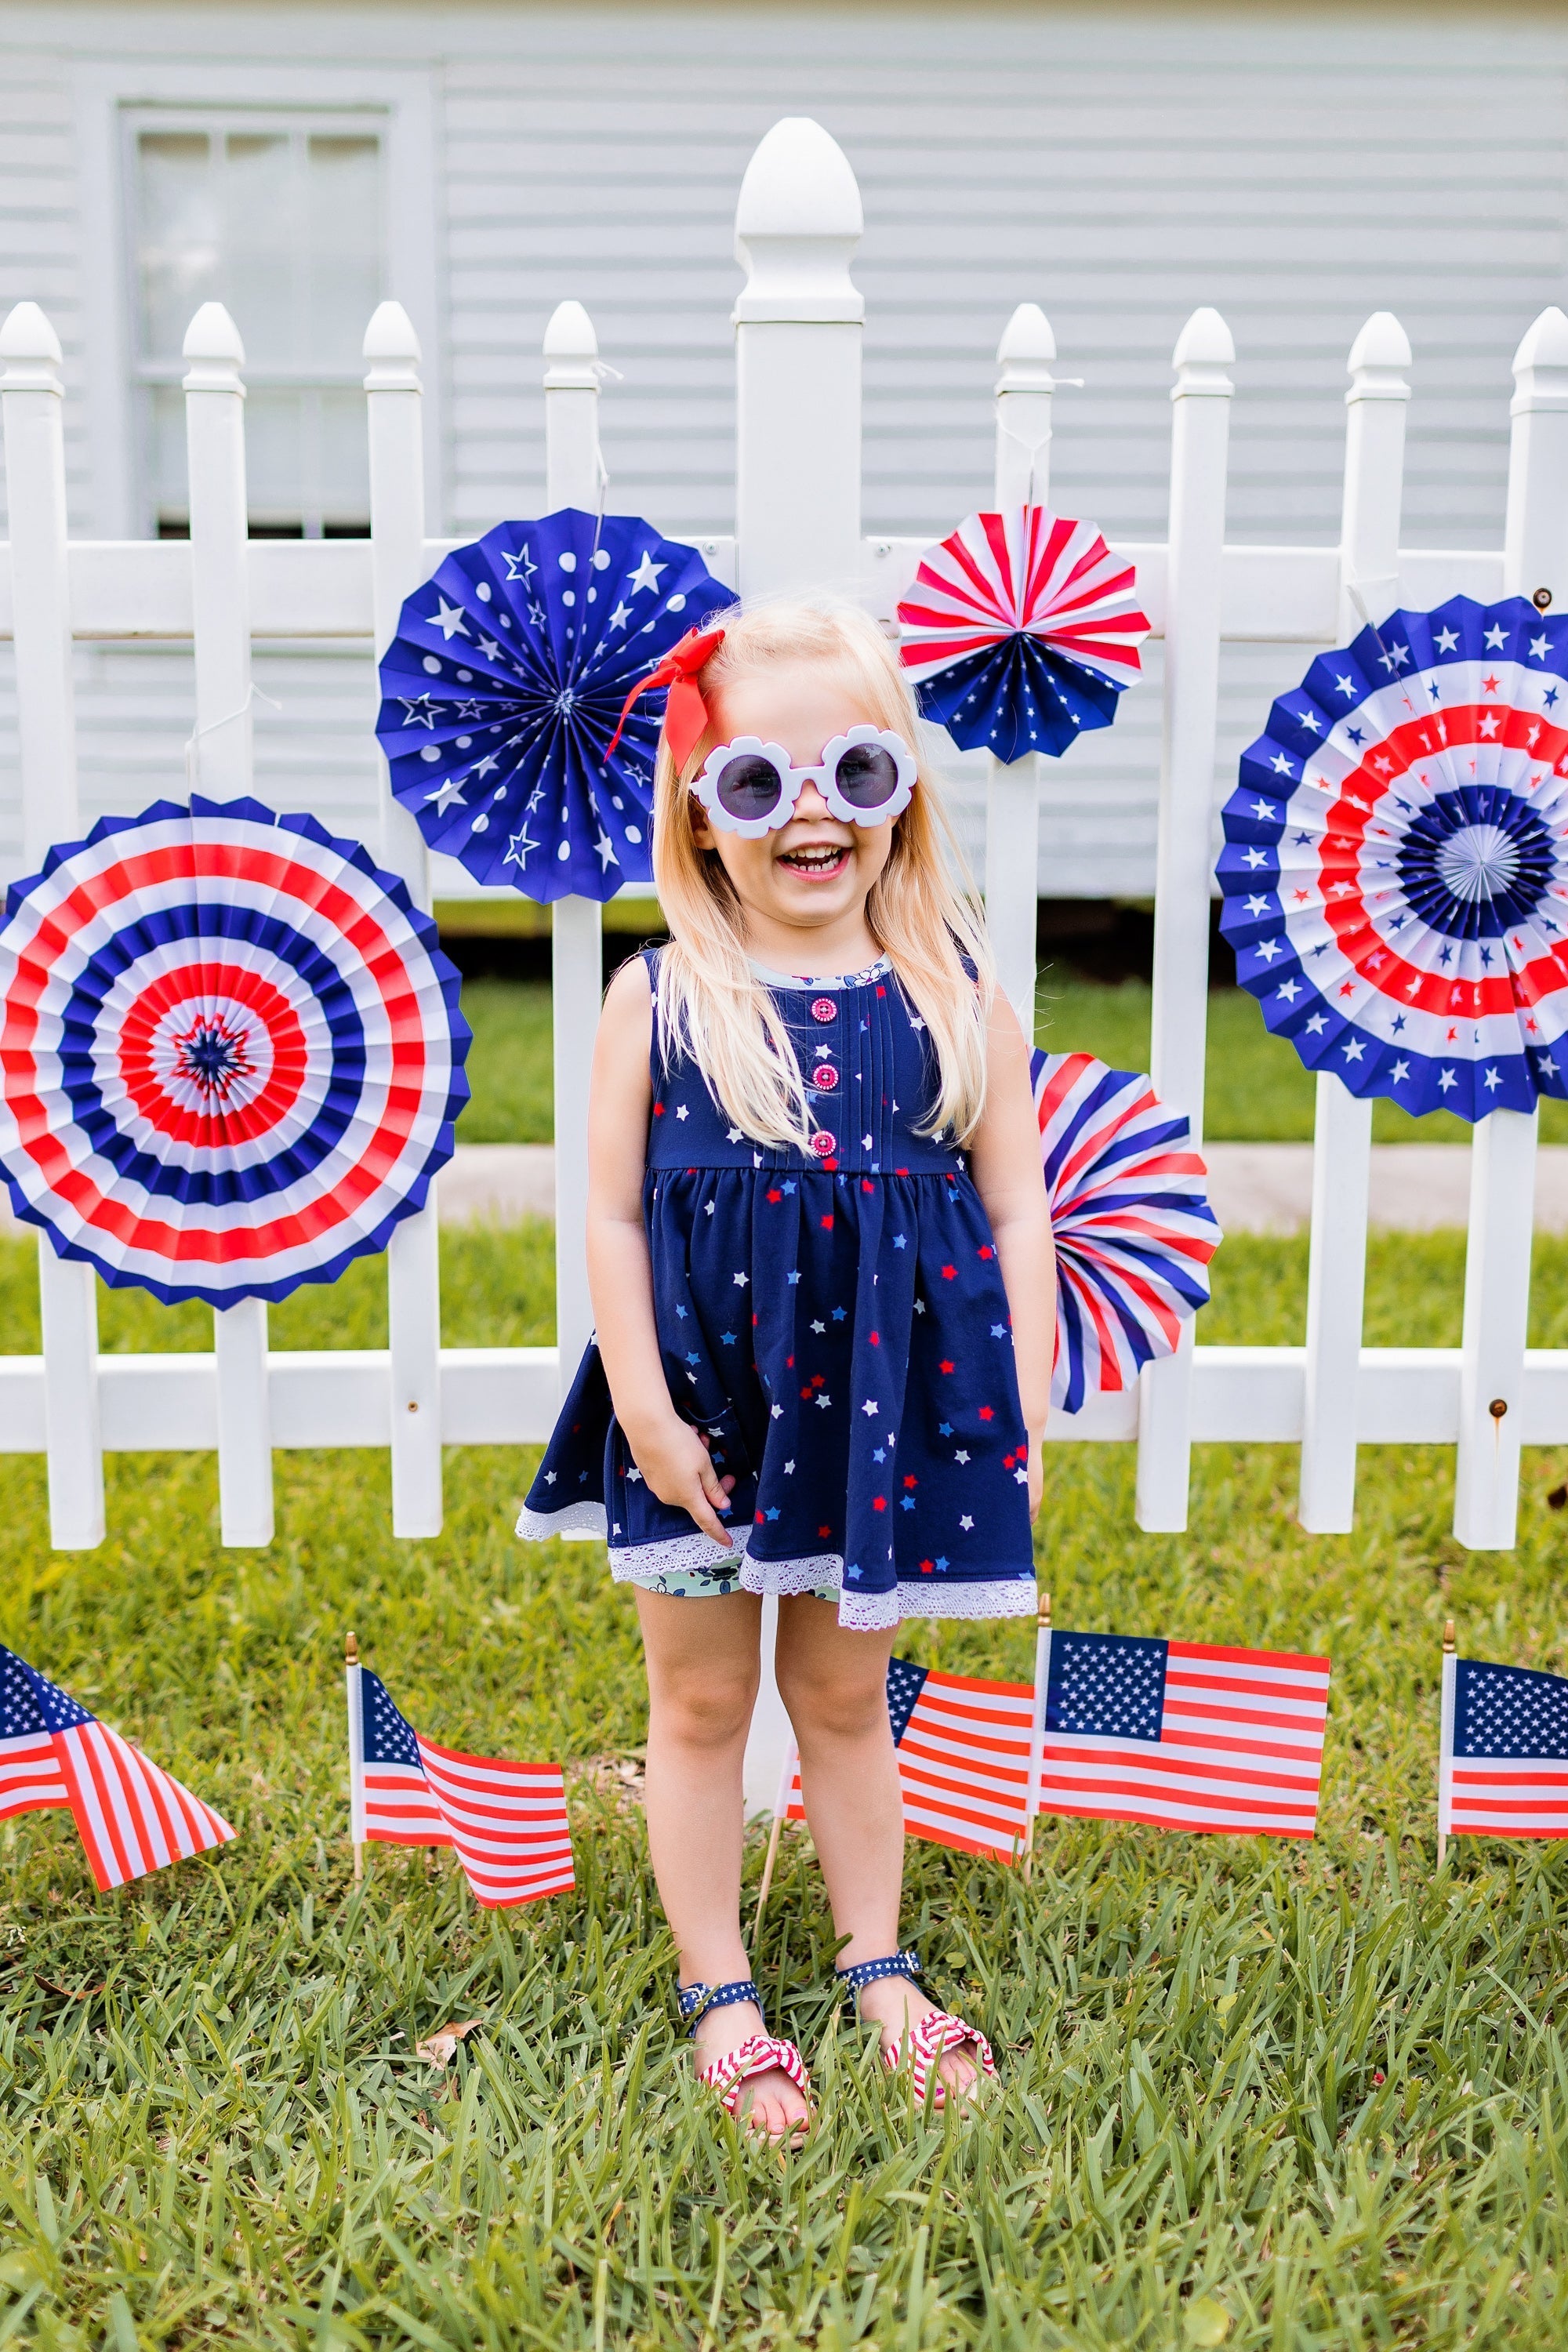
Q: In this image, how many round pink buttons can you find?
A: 3